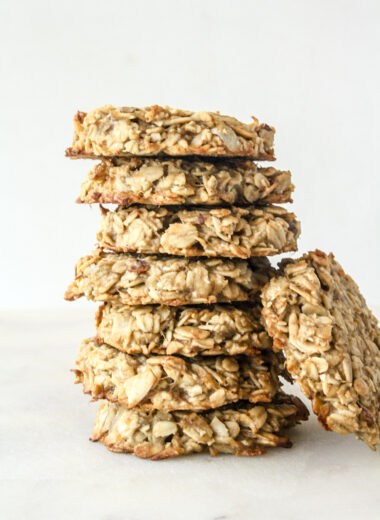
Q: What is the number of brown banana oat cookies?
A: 8